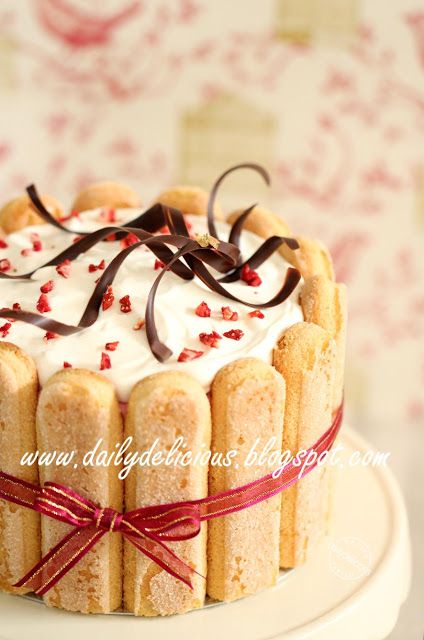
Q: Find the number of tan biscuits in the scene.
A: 11